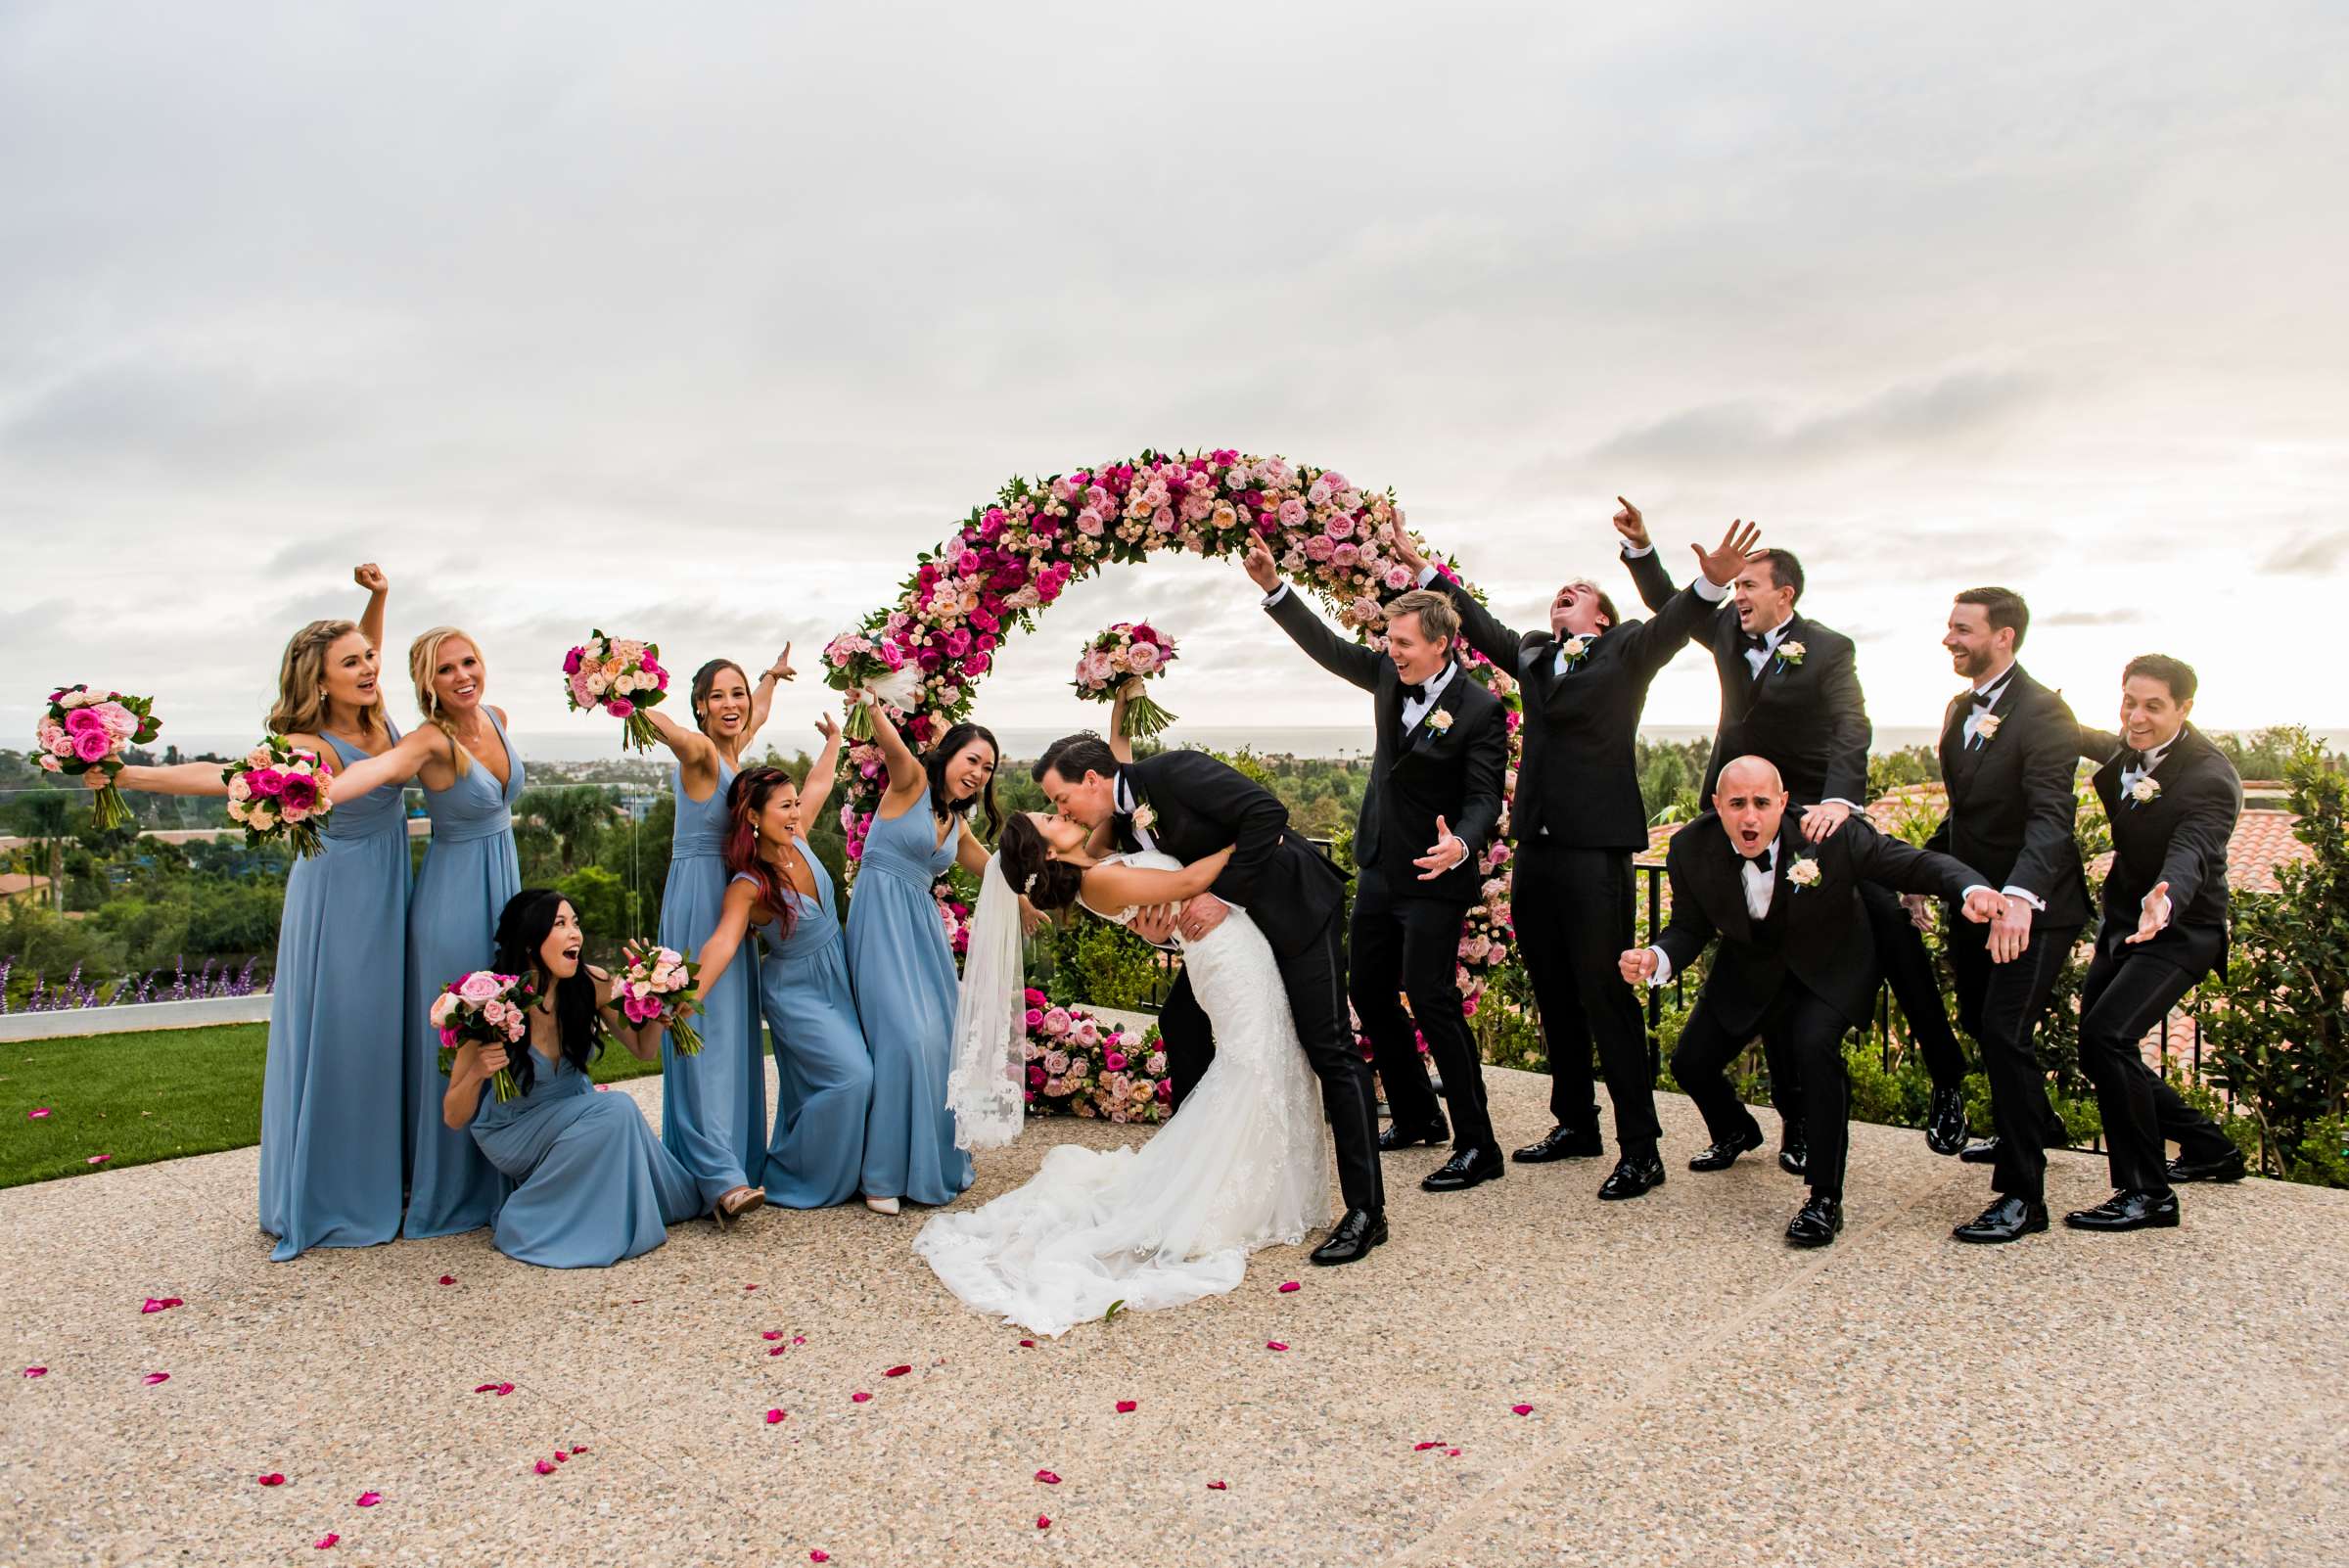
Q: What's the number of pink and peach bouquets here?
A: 7